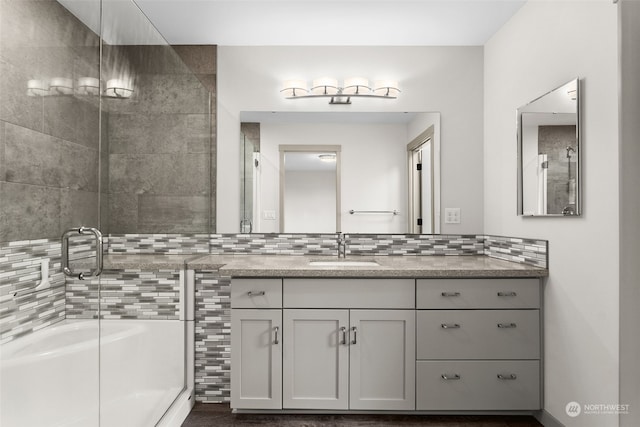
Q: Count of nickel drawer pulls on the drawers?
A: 7